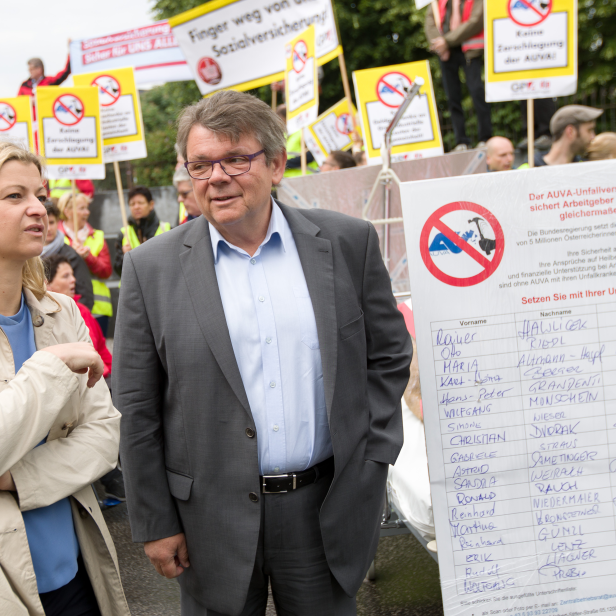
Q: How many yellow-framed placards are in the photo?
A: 7